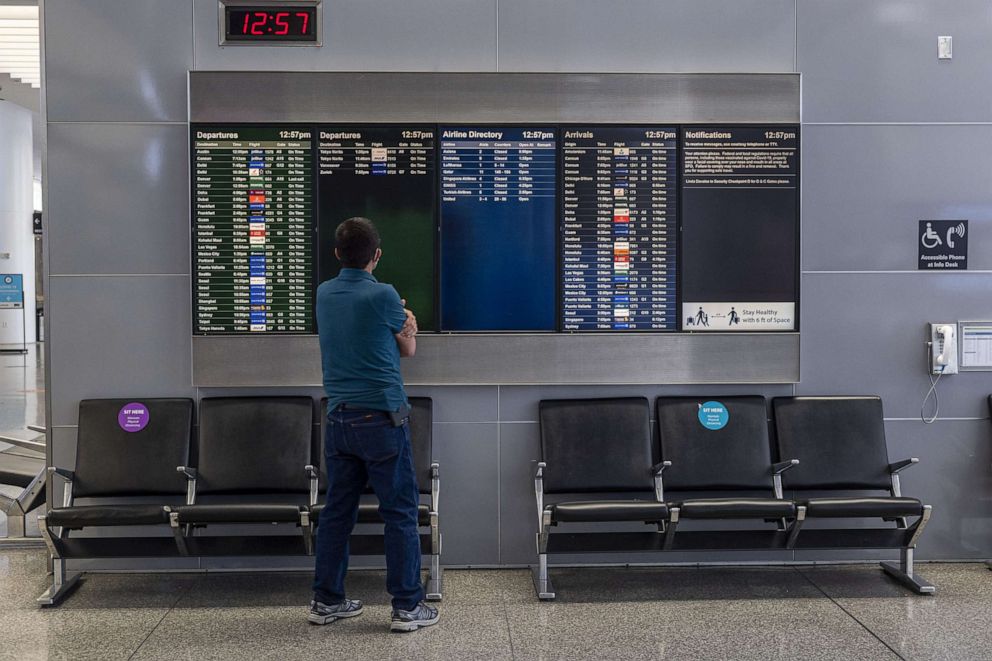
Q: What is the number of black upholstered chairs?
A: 6